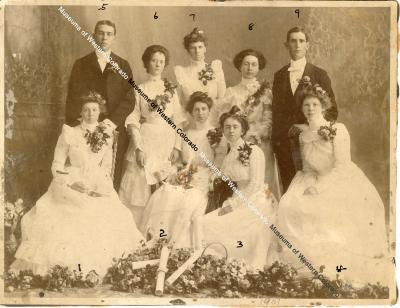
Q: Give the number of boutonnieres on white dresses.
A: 7